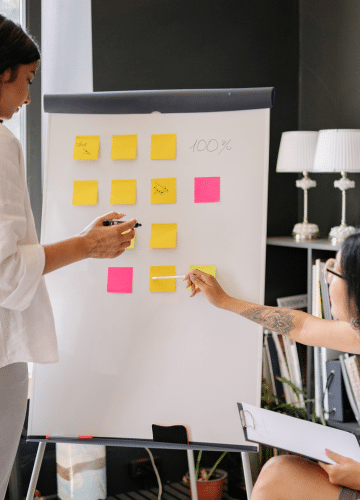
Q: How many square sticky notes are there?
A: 12